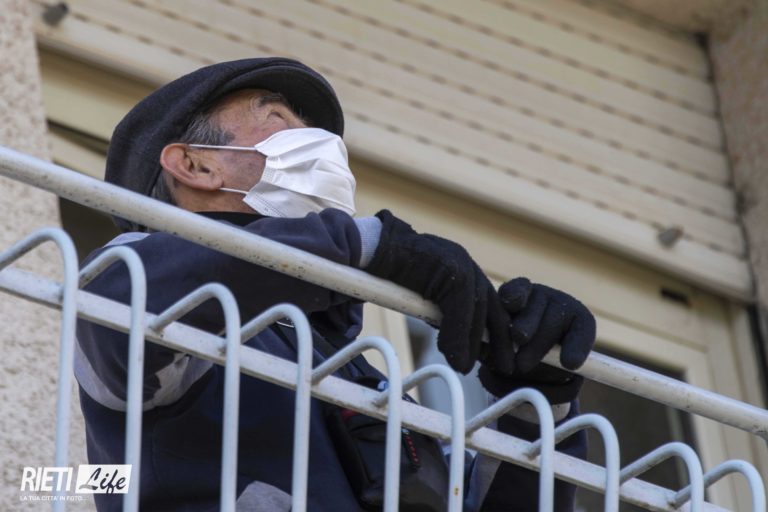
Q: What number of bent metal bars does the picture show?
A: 10